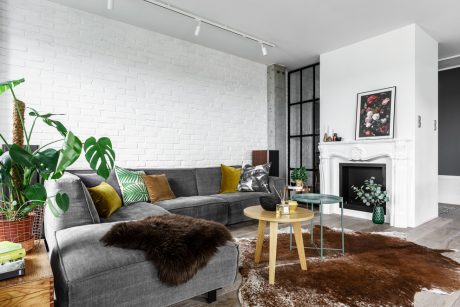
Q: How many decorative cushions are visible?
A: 5